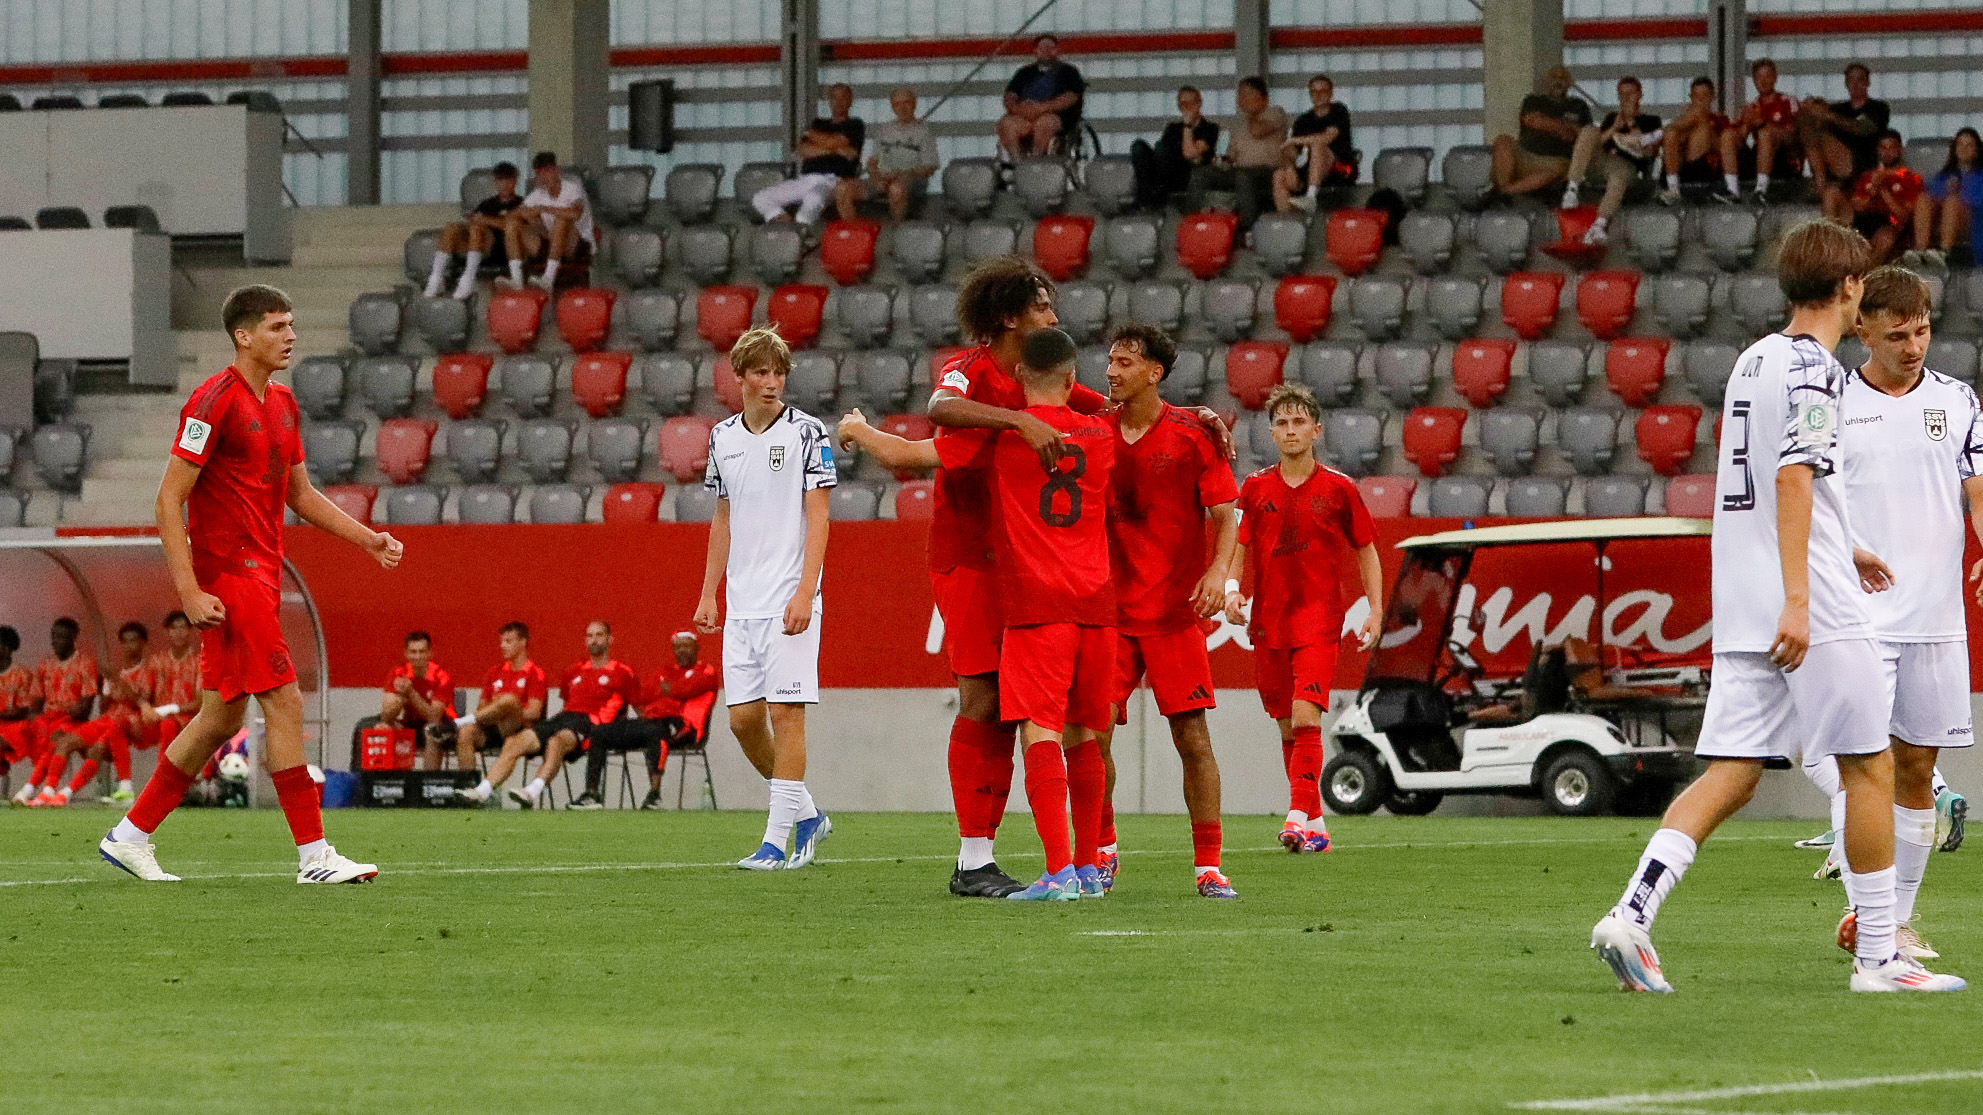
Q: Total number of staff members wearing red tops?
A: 4